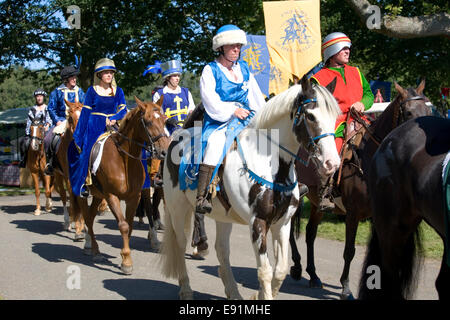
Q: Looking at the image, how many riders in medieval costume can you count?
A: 6